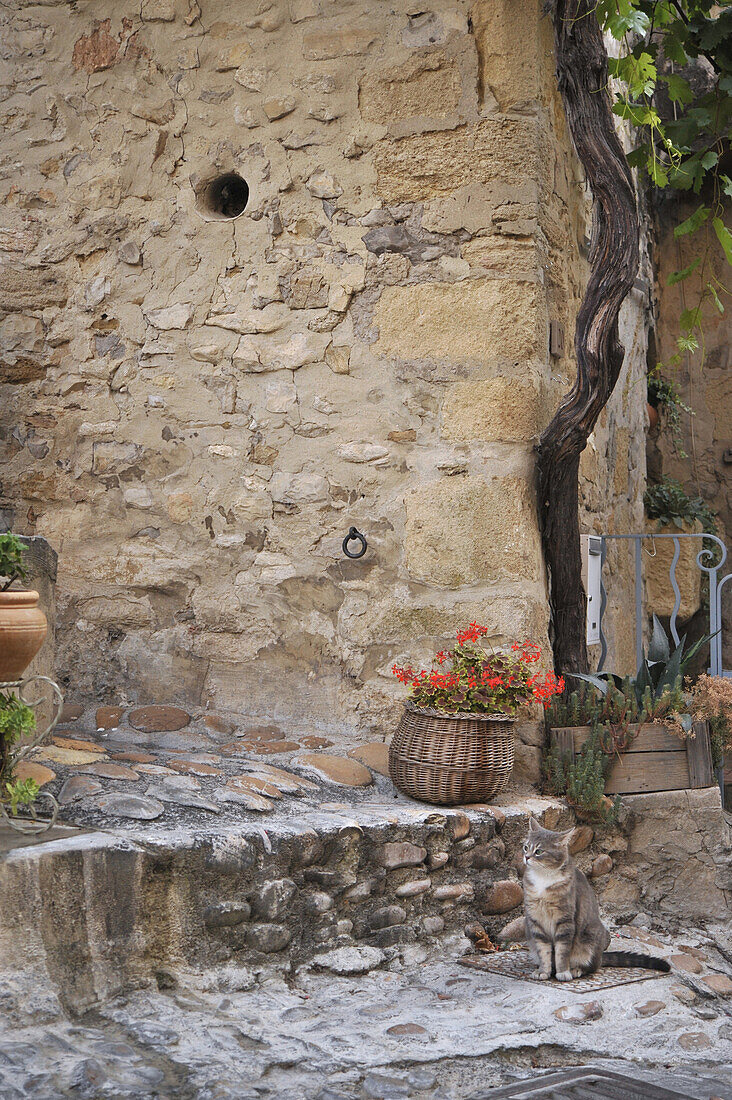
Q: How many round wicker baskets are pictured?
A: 1